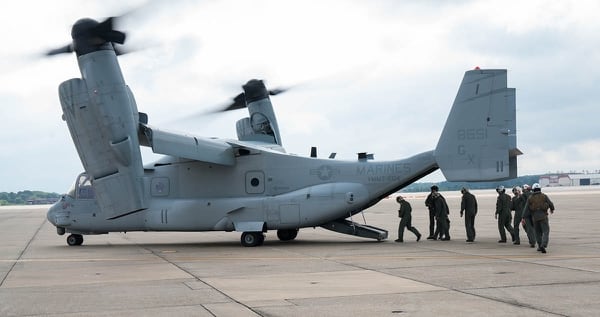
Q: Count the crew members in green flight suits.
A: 8